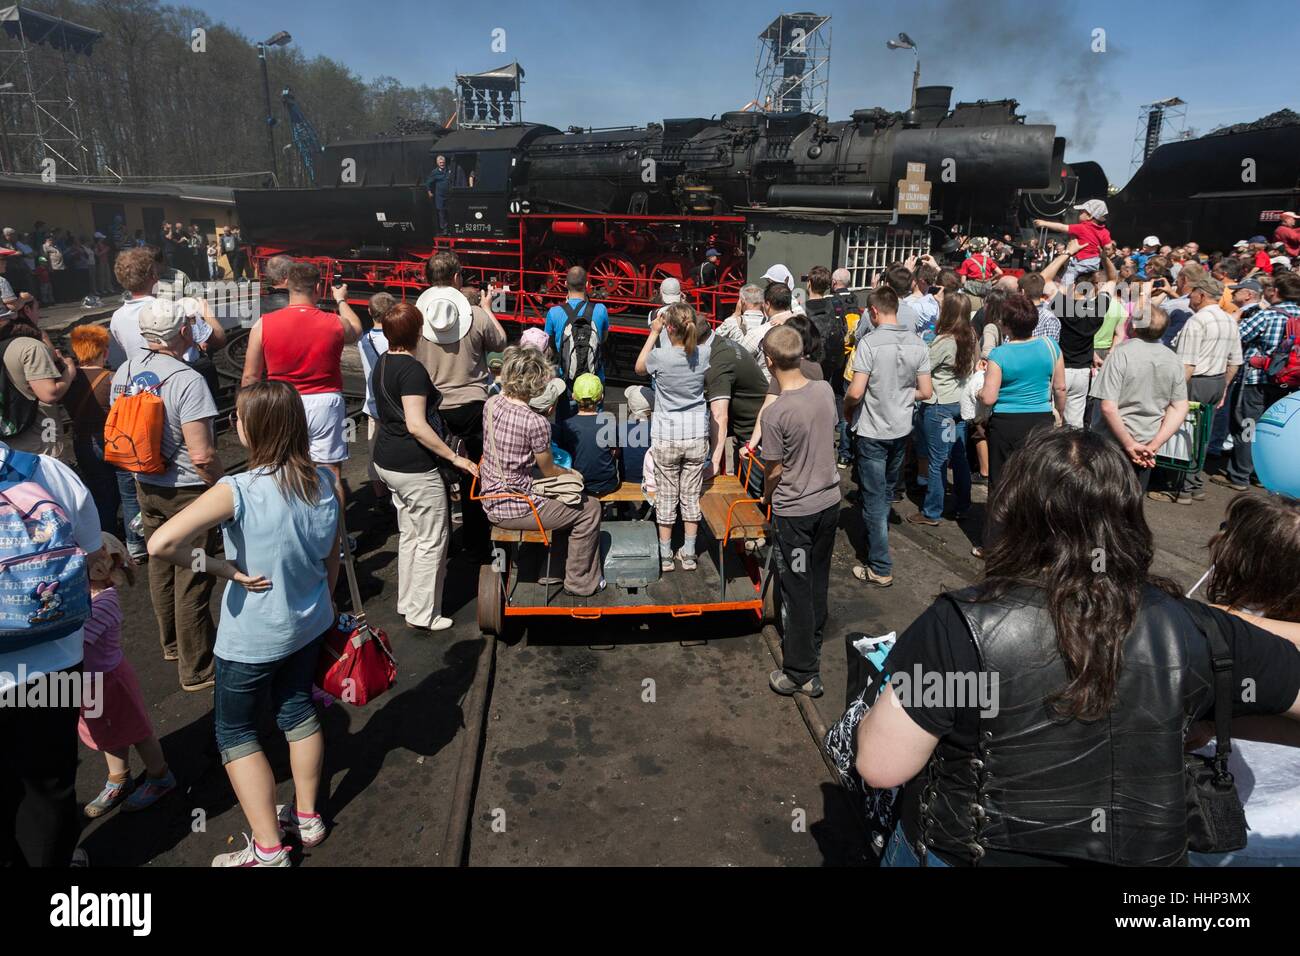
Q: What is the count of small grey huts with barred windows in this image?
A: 1